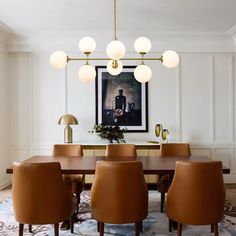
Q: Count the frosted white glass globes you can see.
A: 8